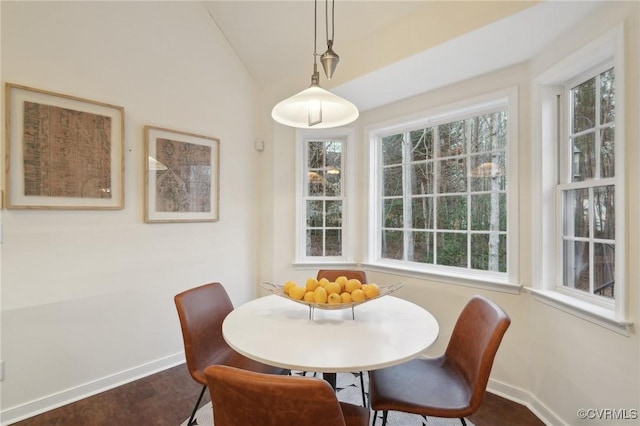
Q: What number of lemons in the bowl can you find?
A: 14